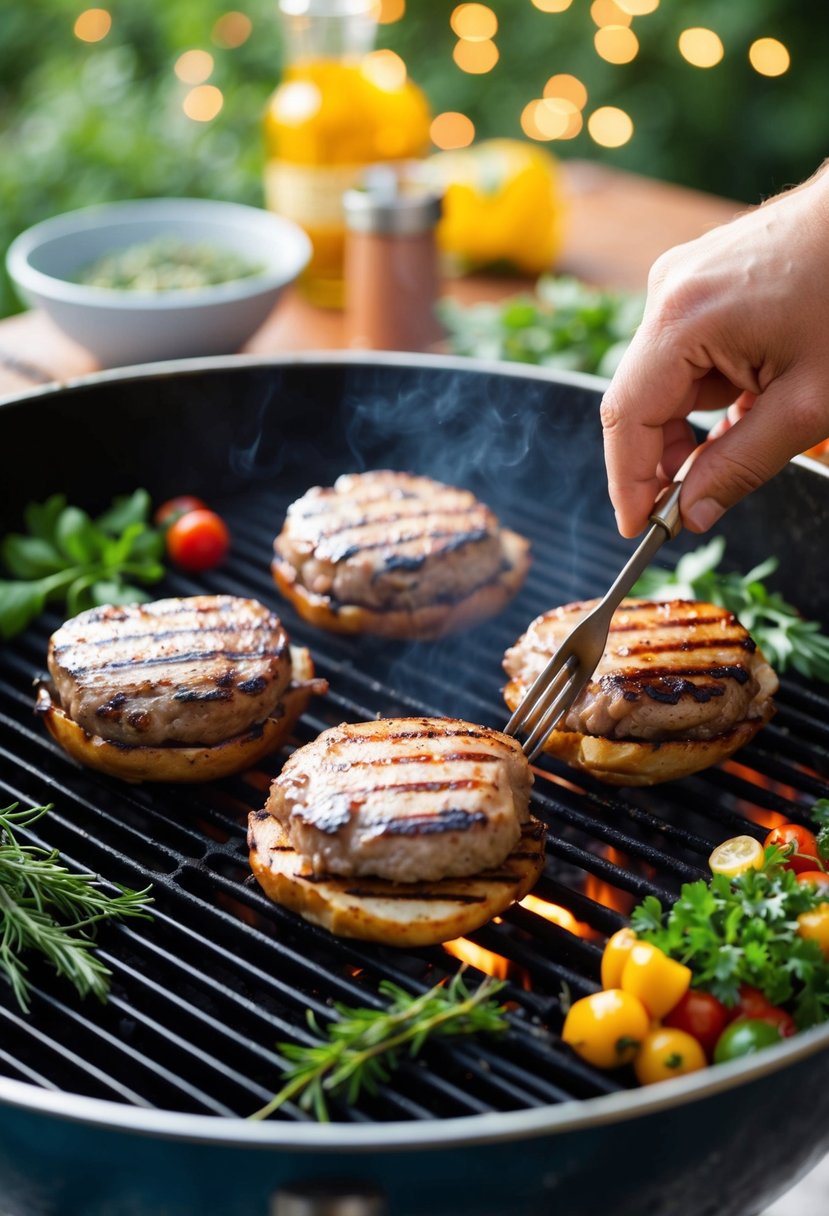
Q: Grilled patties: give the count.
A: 4